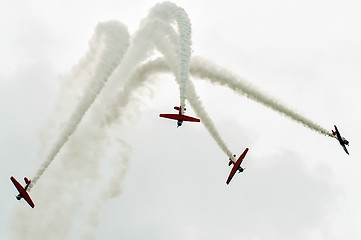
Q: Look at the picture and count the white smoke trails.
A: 4